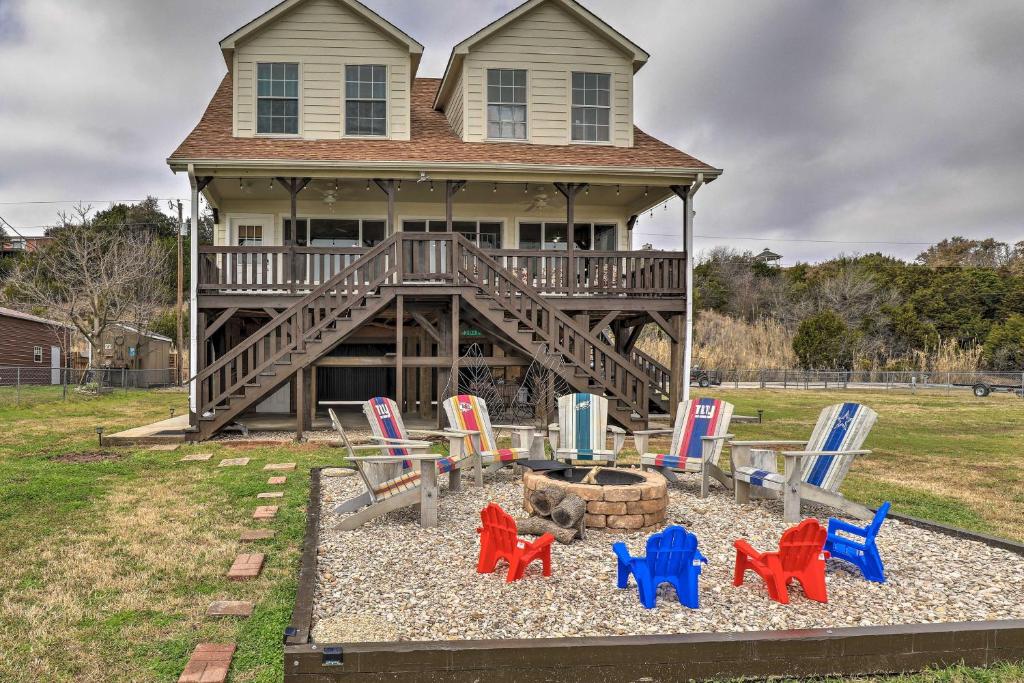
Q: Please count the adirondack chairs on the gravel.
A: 10